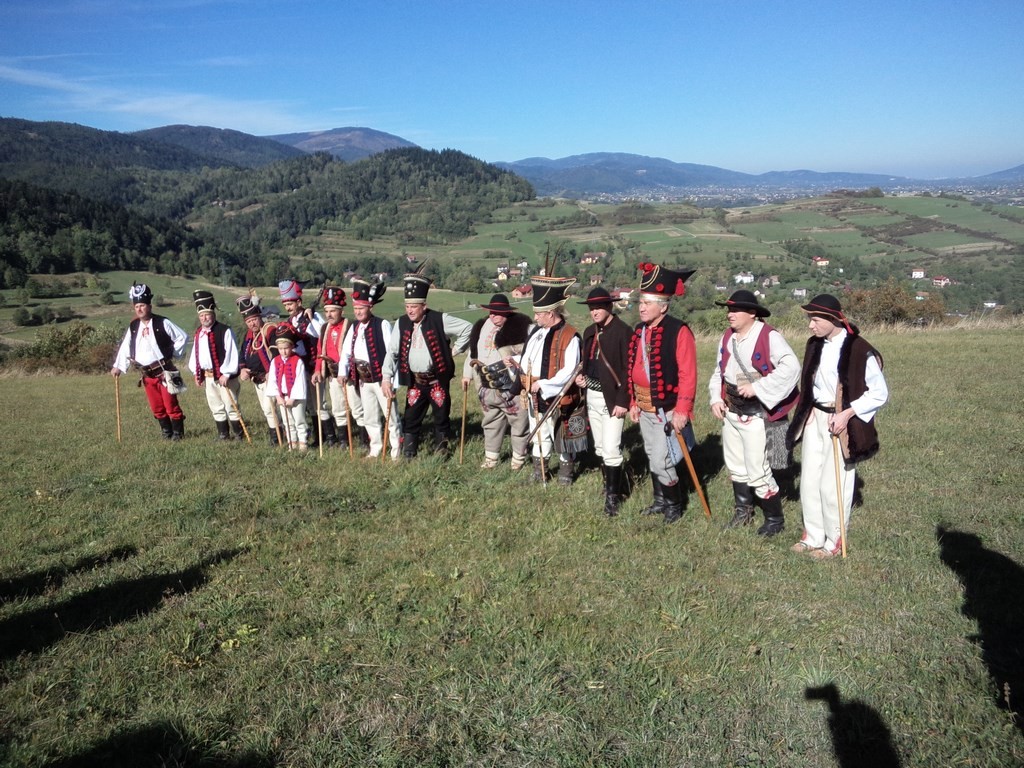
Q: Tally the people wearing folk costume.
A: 14